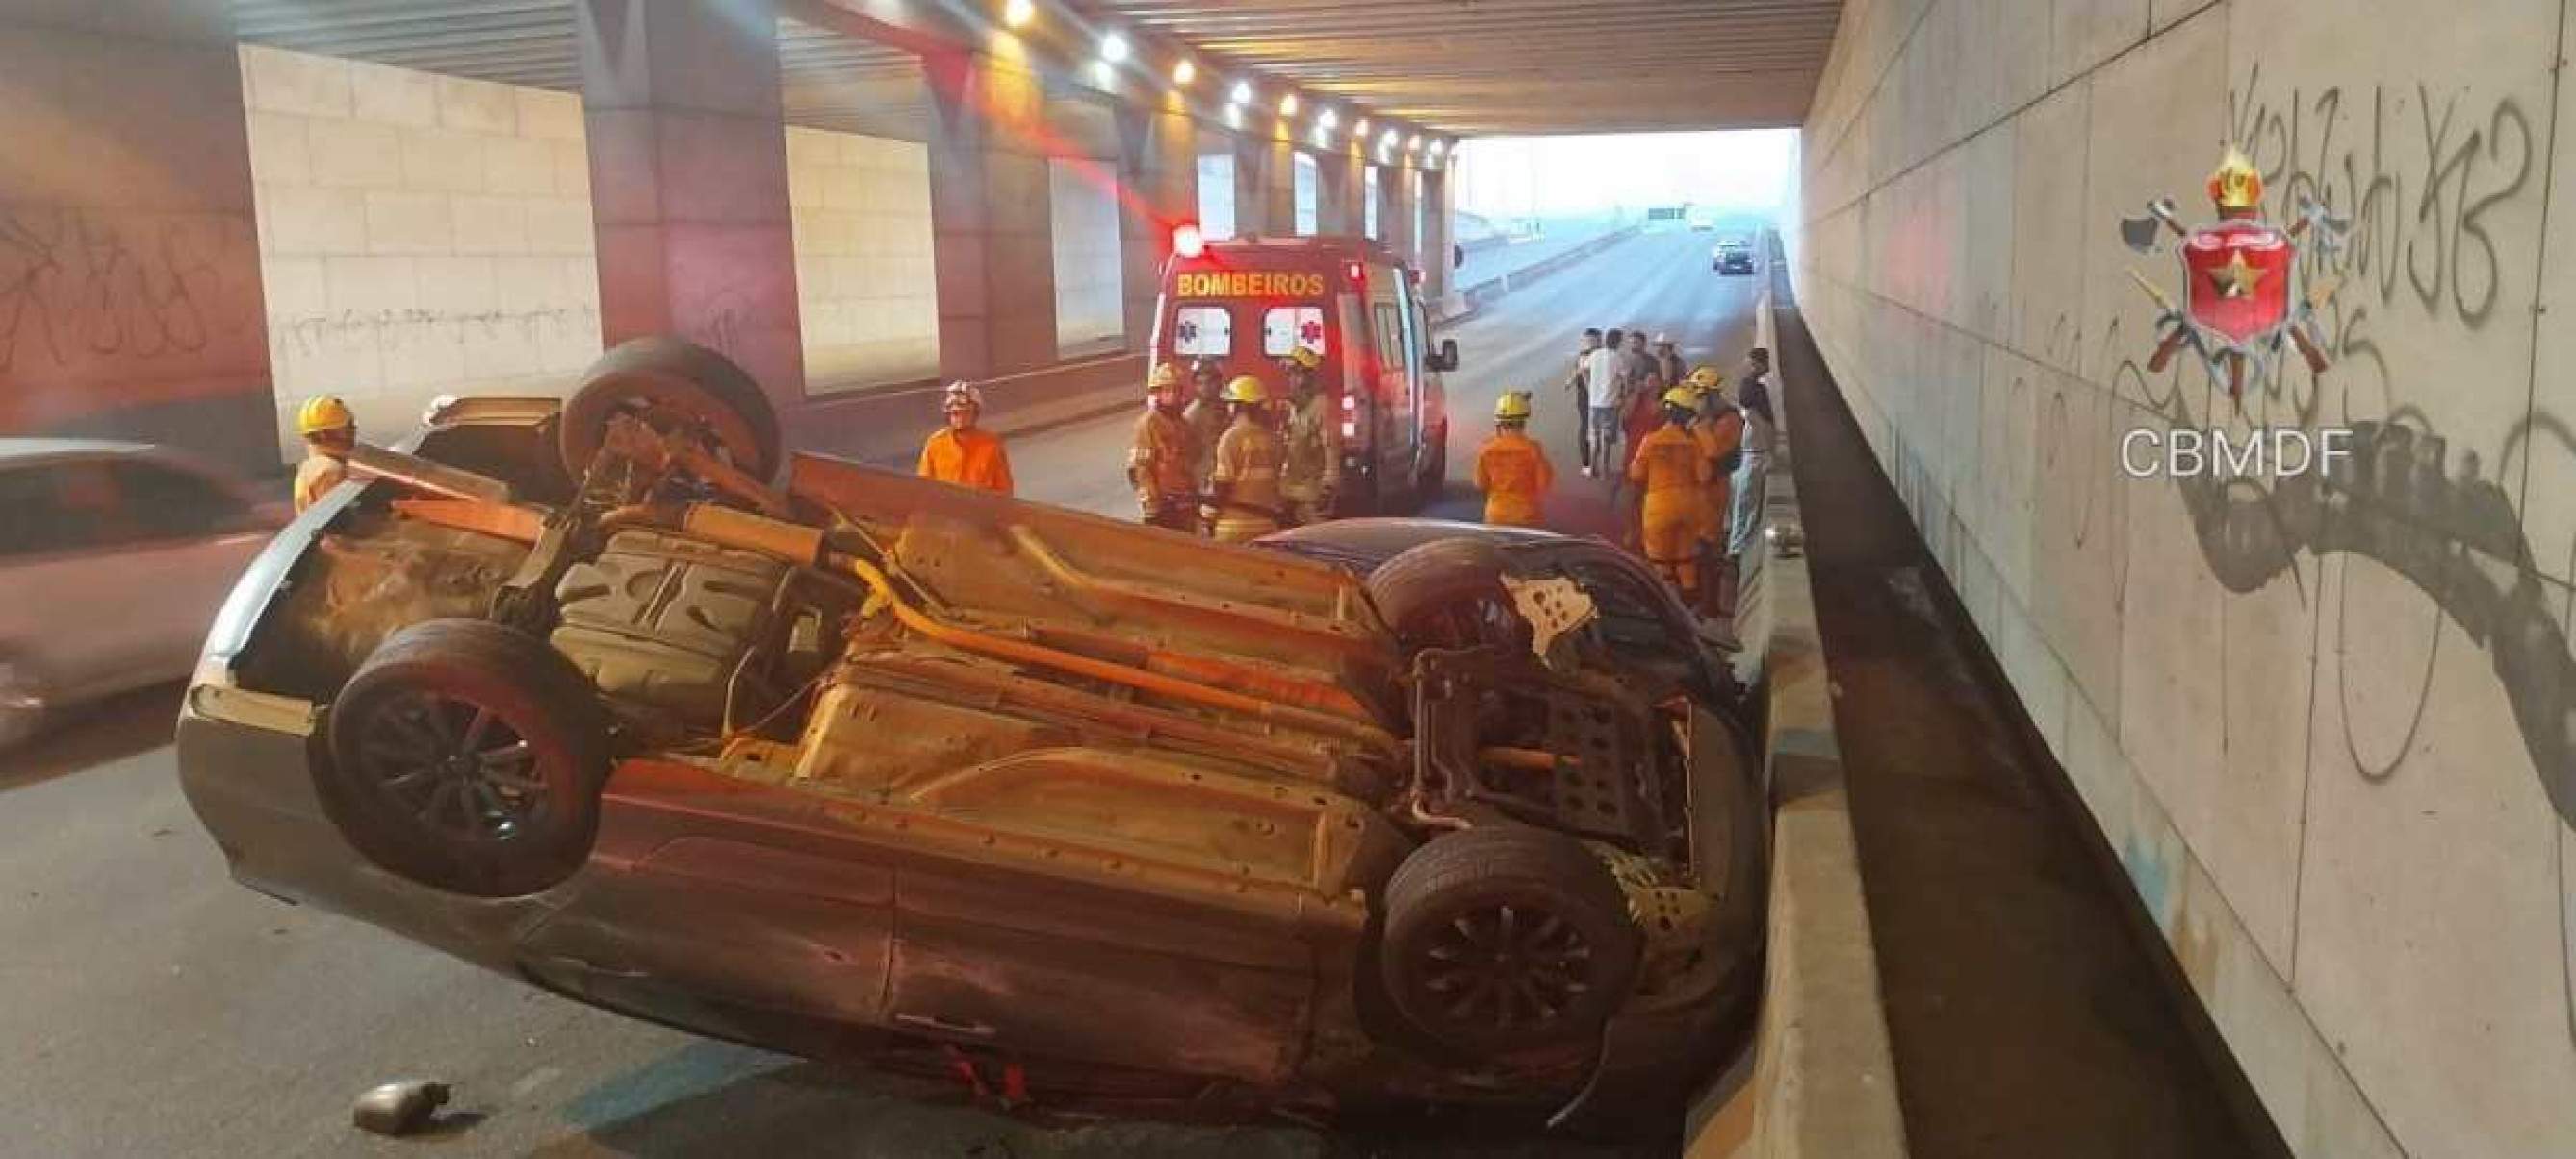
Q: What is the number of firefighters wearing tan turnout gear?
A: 4